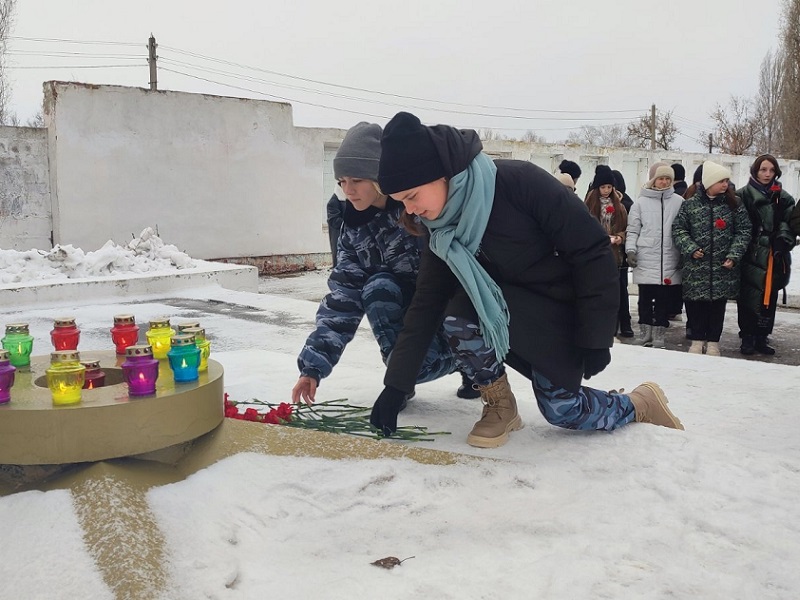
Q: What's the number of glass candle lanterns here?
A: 11